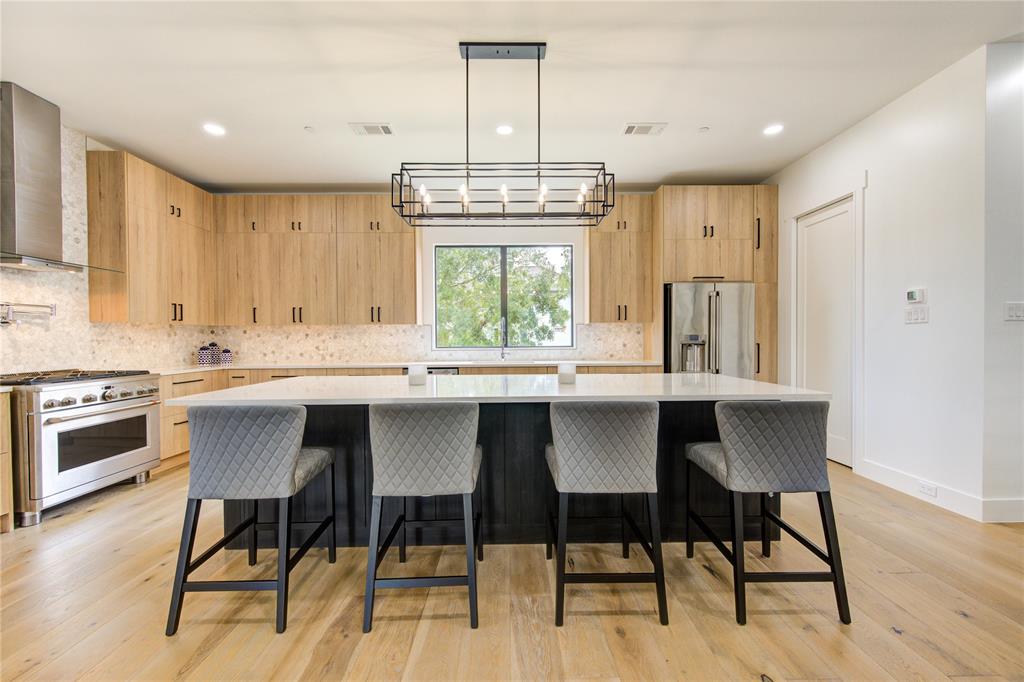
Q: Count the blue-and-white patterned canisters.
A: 3